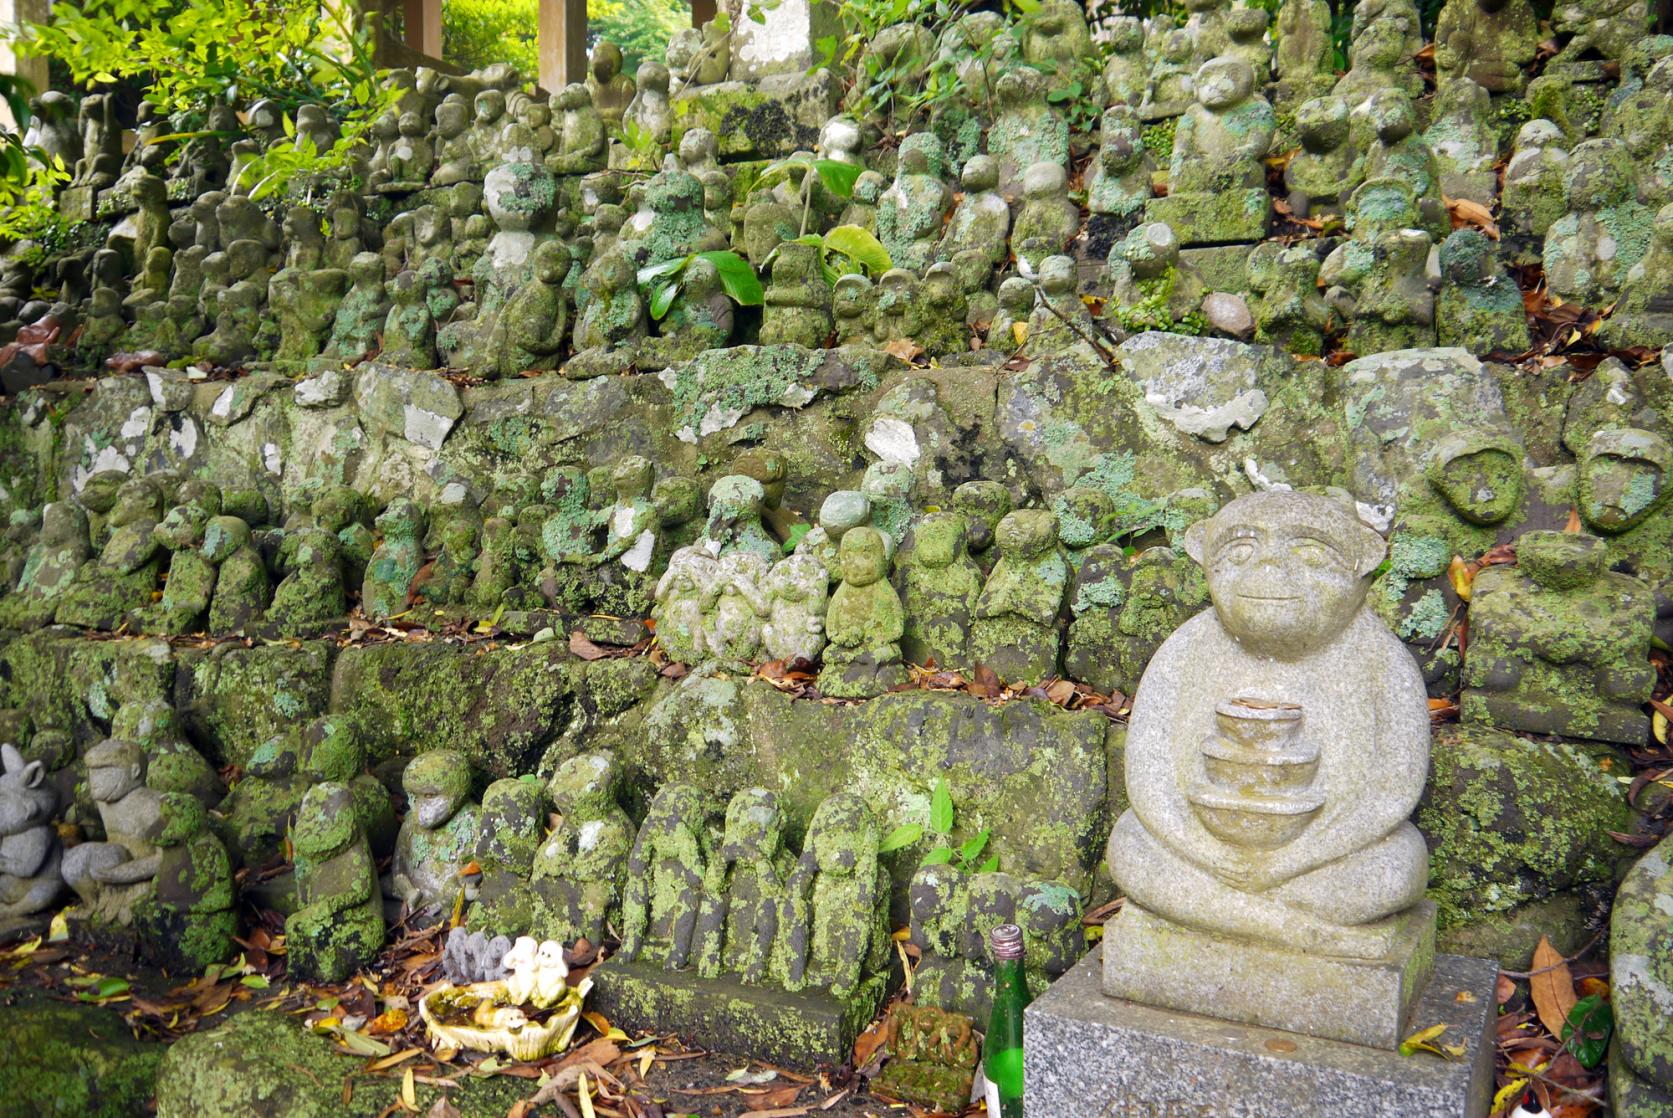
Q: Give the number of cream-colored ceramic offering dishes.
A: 1